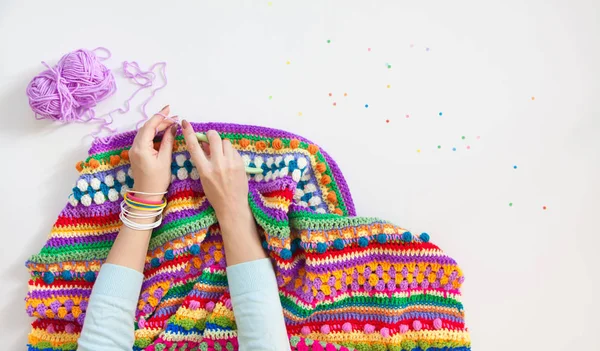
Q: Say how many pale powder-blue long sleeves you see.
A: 2